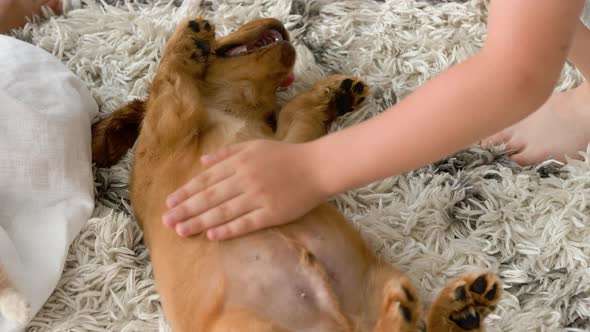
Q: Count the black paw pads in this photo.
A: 13